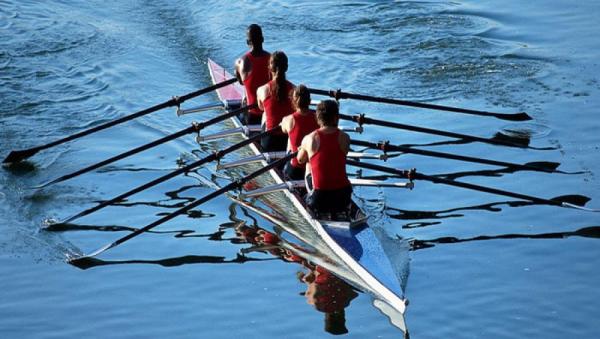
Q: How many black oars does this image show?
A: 8